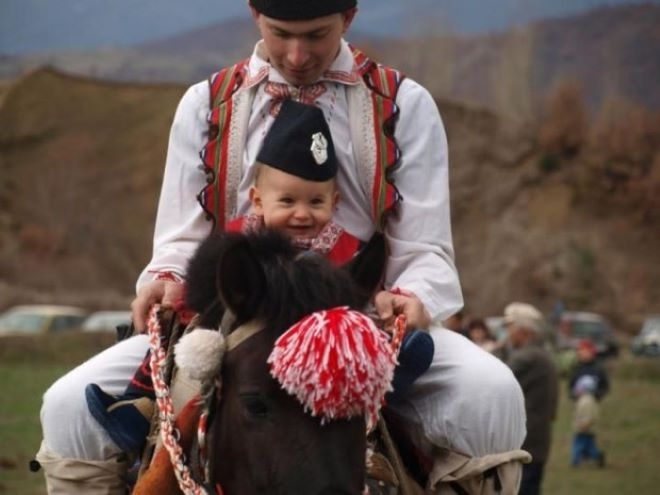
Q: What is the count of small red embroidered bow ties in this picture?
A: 1